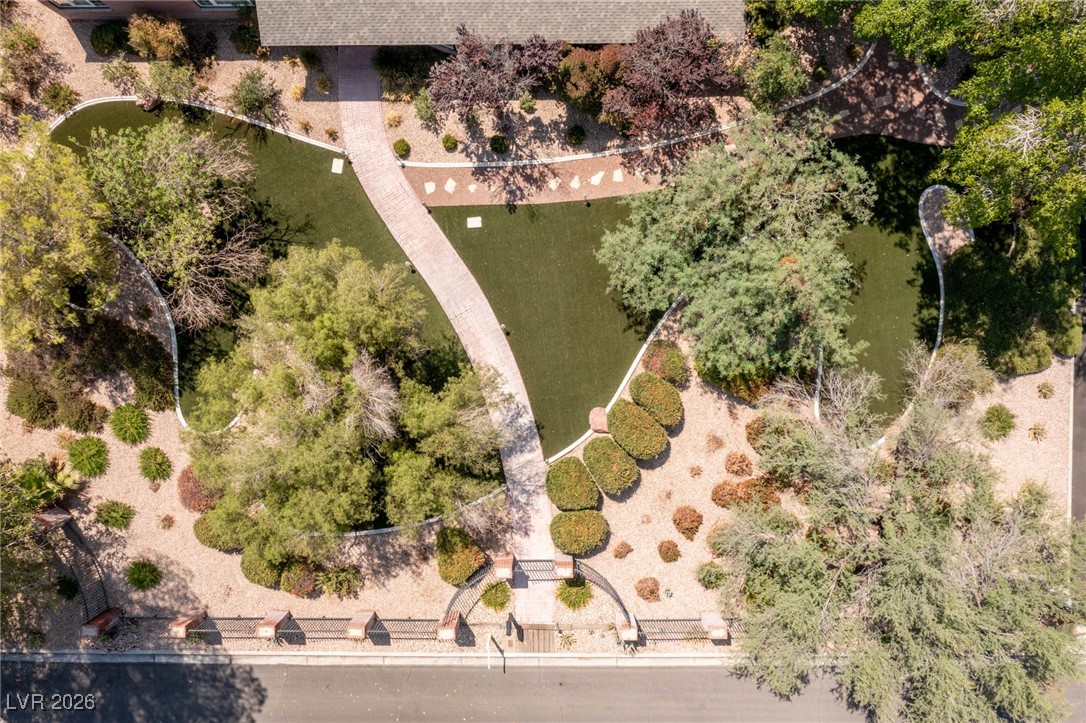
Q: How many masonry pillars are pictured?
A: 10